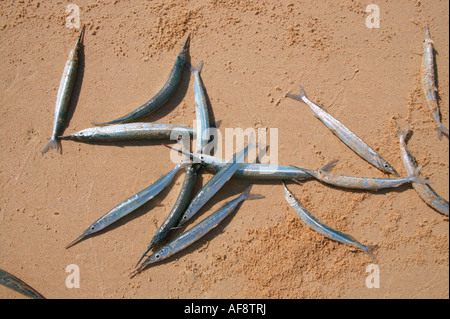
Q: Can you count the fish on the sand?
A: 15